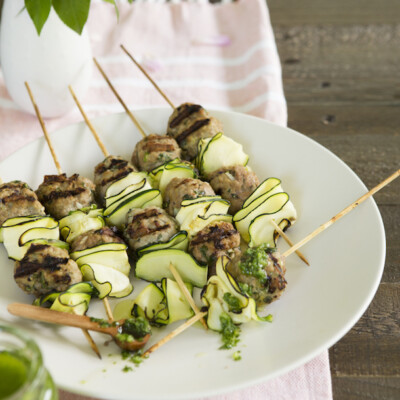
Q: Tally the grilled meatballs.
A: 12